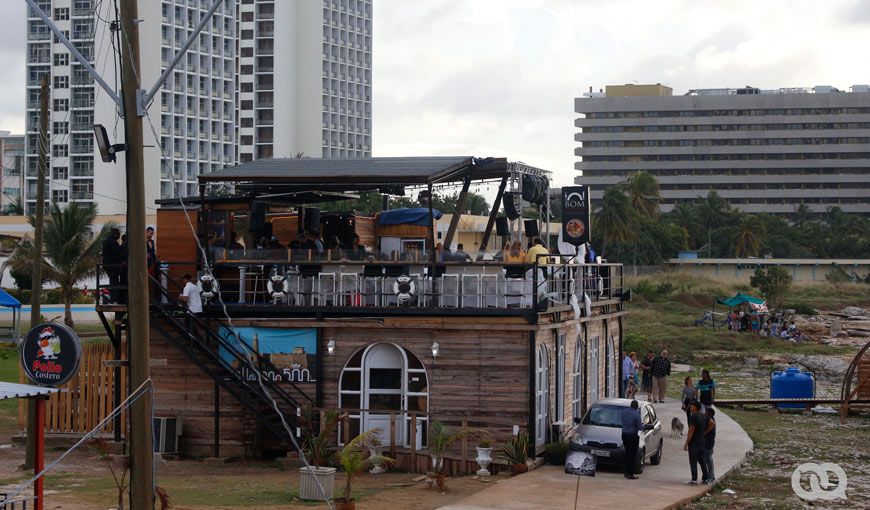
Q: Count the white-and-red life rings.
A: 0